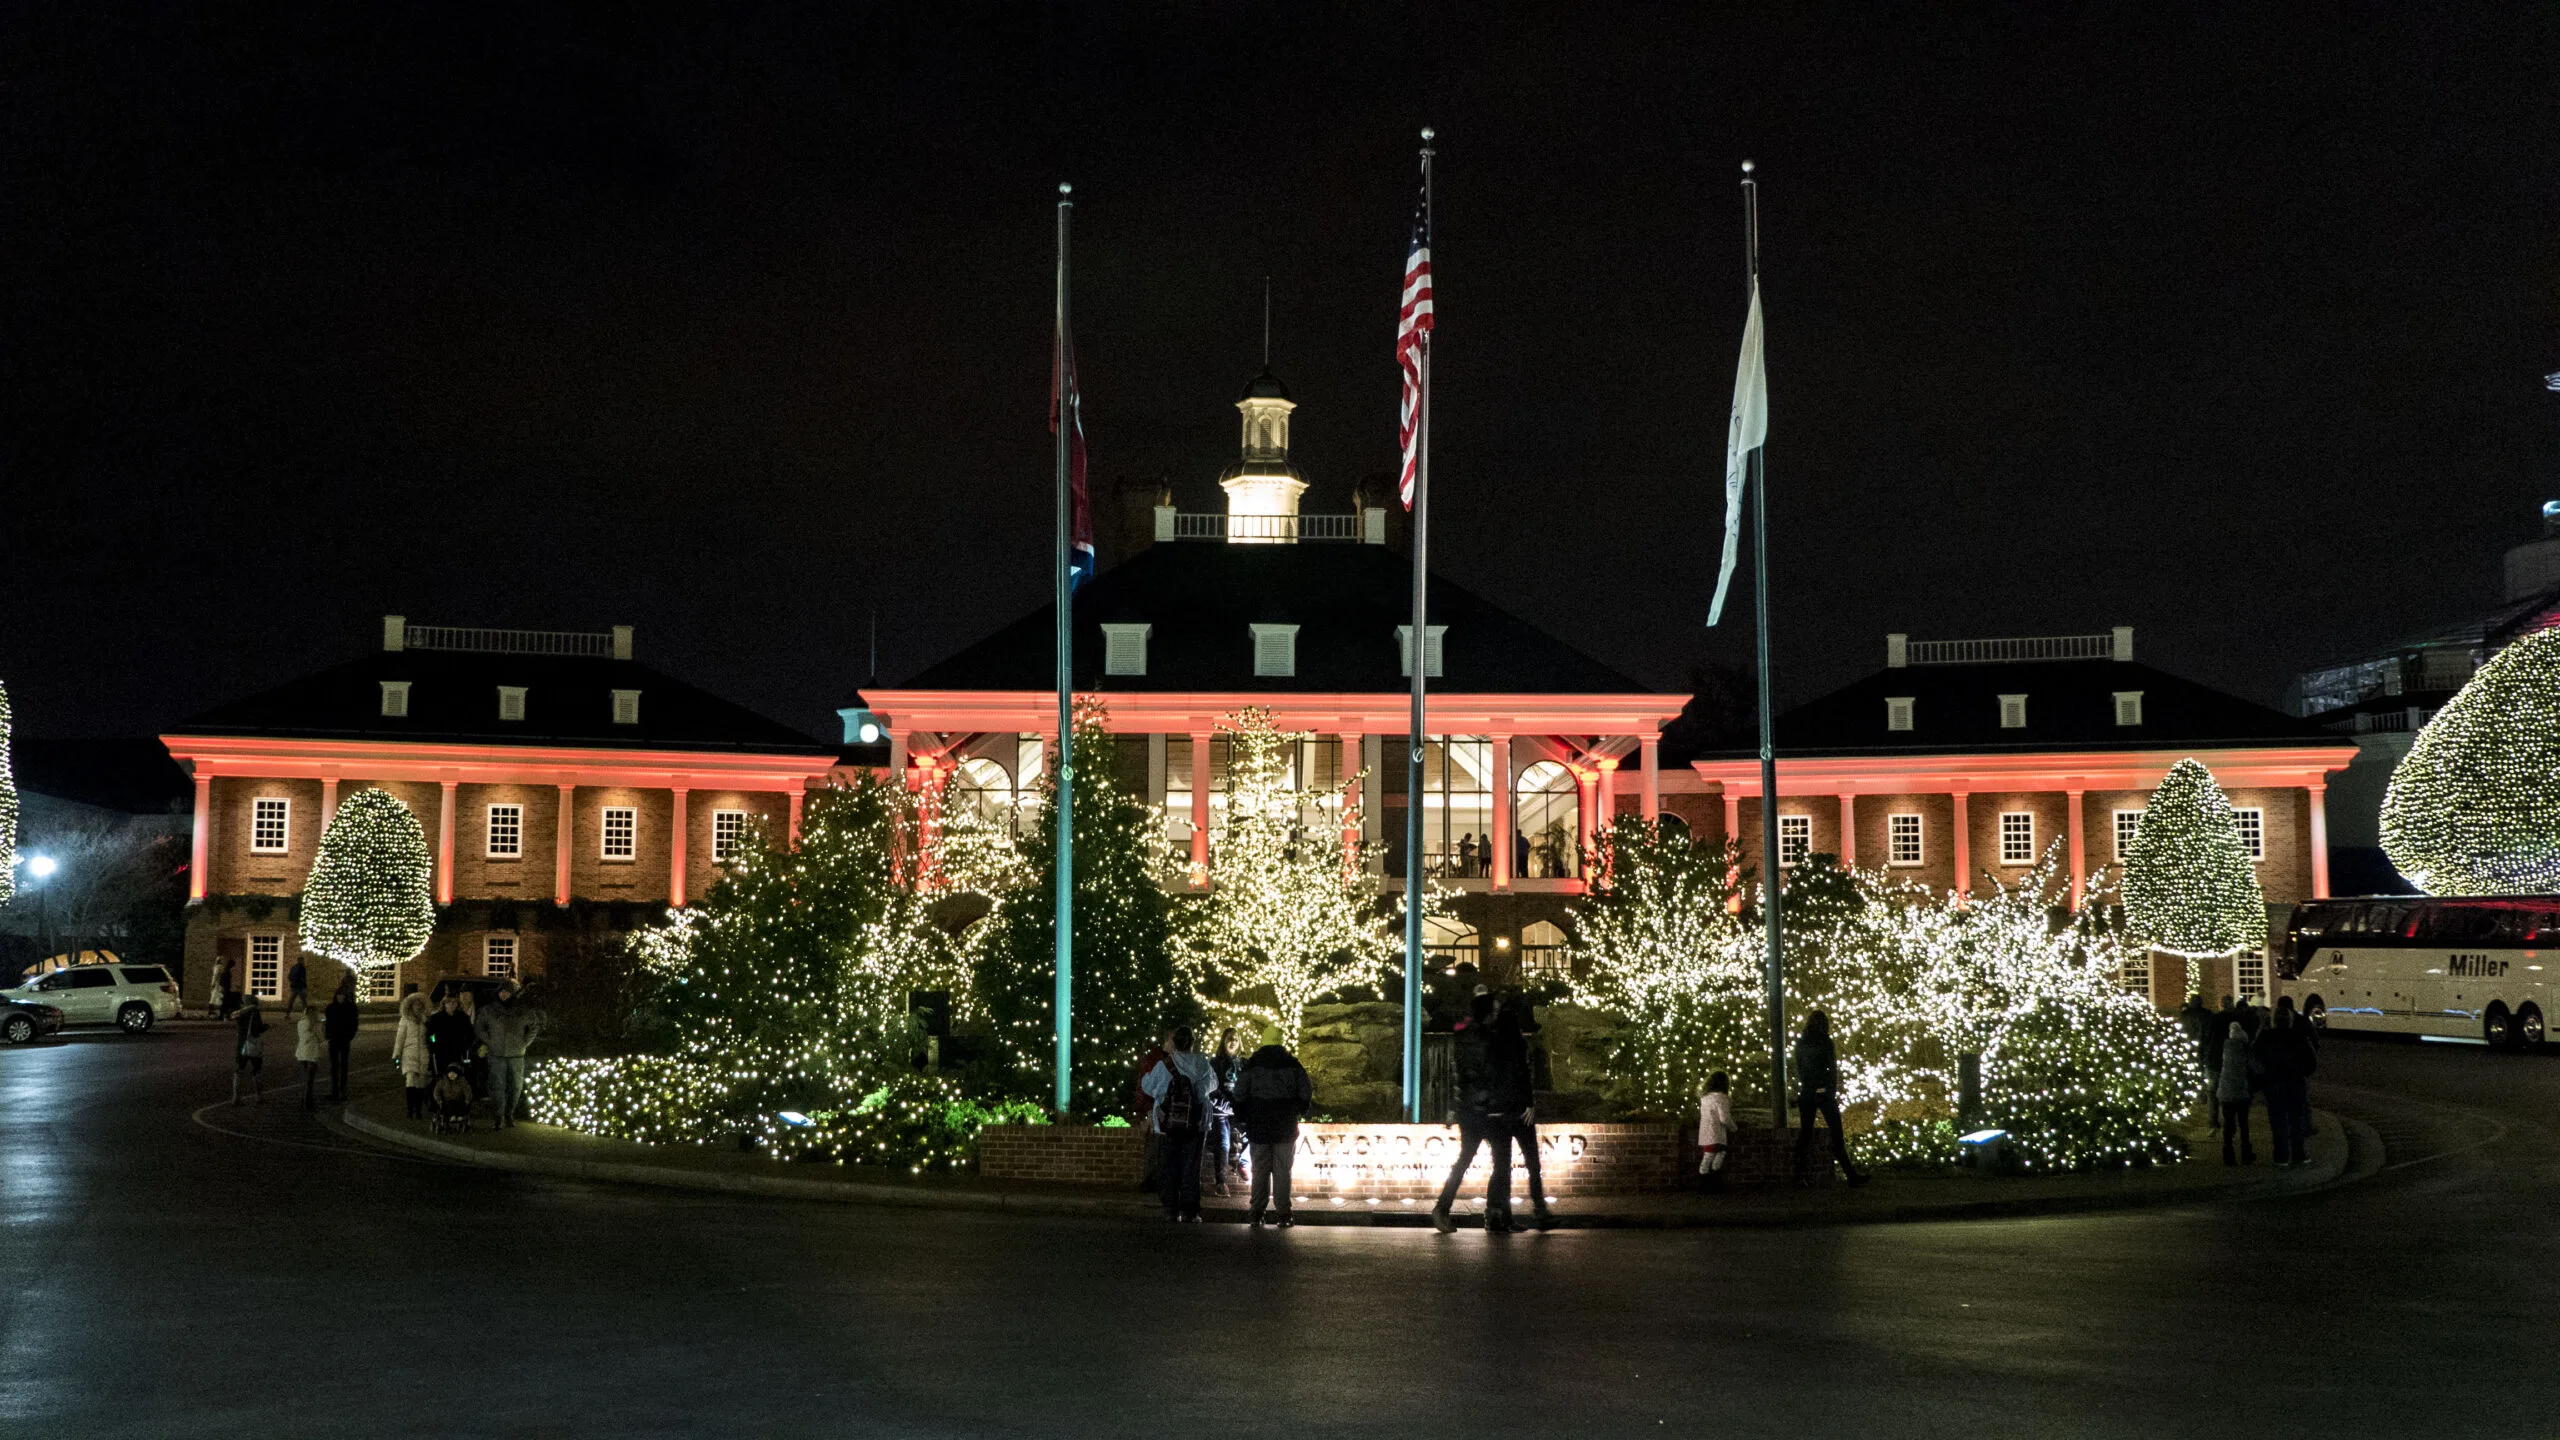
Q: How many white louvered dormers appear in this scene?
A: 9